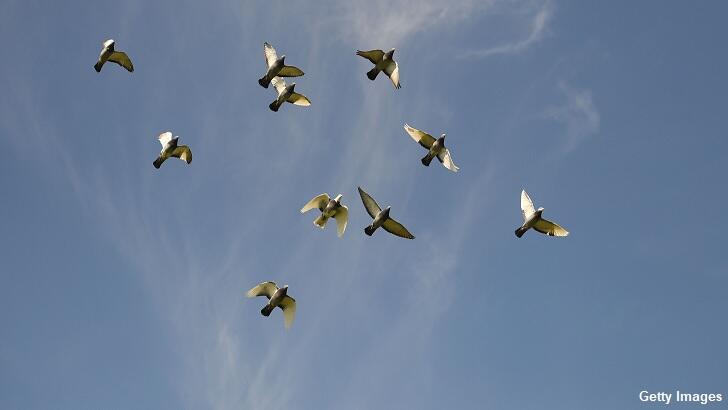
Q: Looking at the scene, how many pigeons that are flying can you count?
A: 10